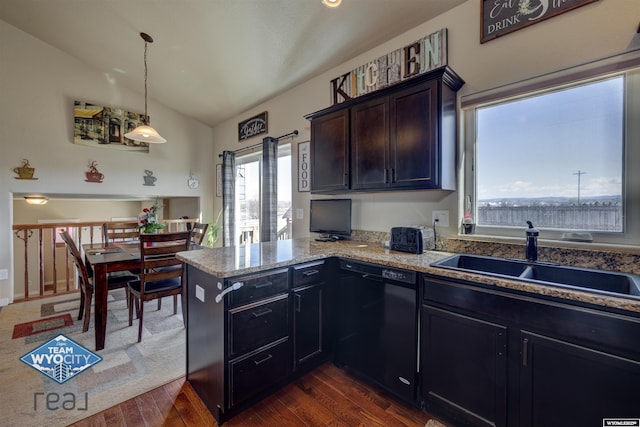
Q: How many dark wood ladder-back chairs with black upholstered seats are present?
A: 4